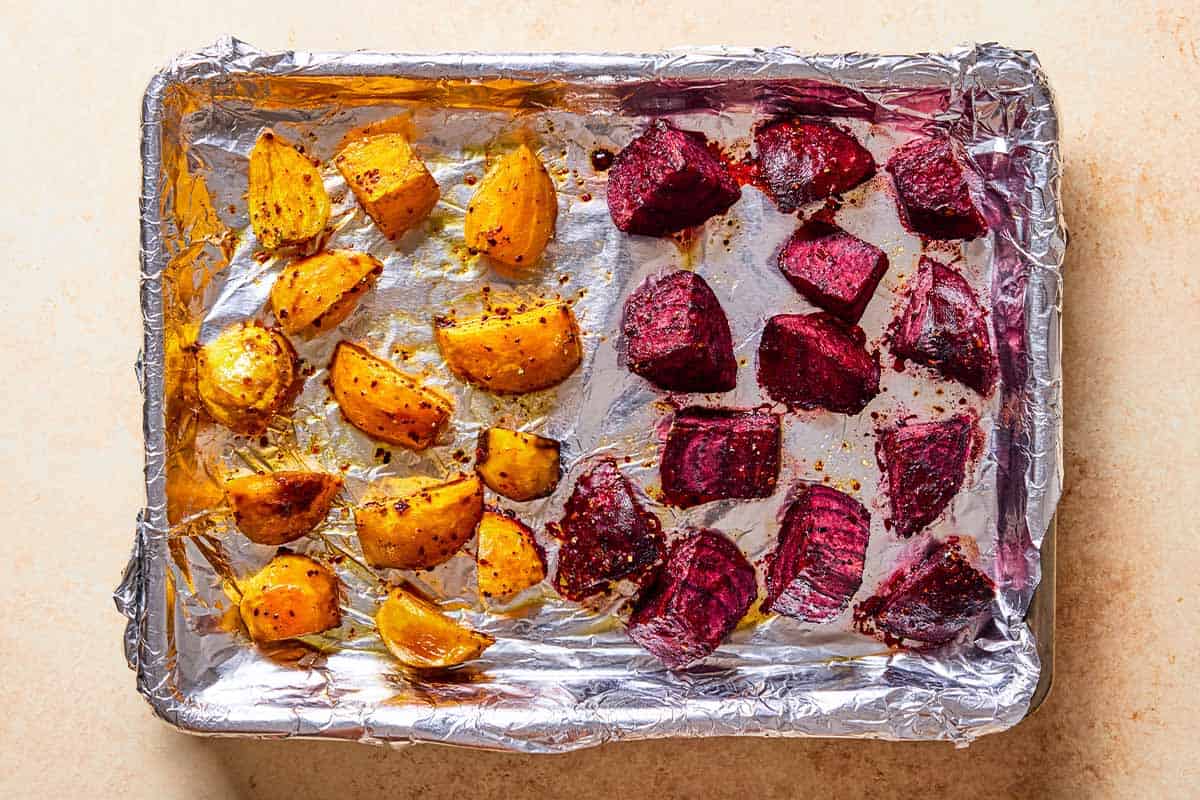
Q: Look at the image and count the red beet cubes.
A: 13